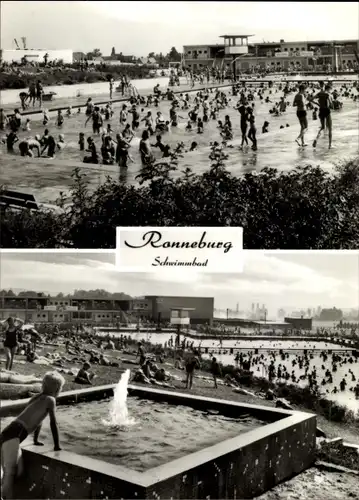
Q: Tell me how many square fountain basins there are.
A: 1